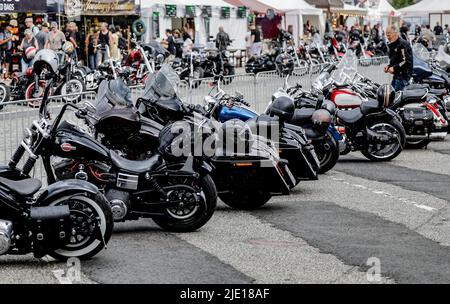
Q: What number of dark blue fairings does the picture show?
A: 1